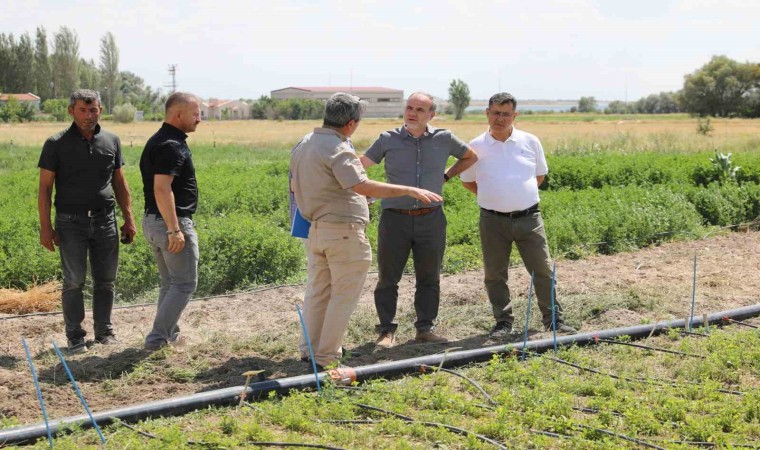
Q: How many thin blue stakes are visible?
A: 6